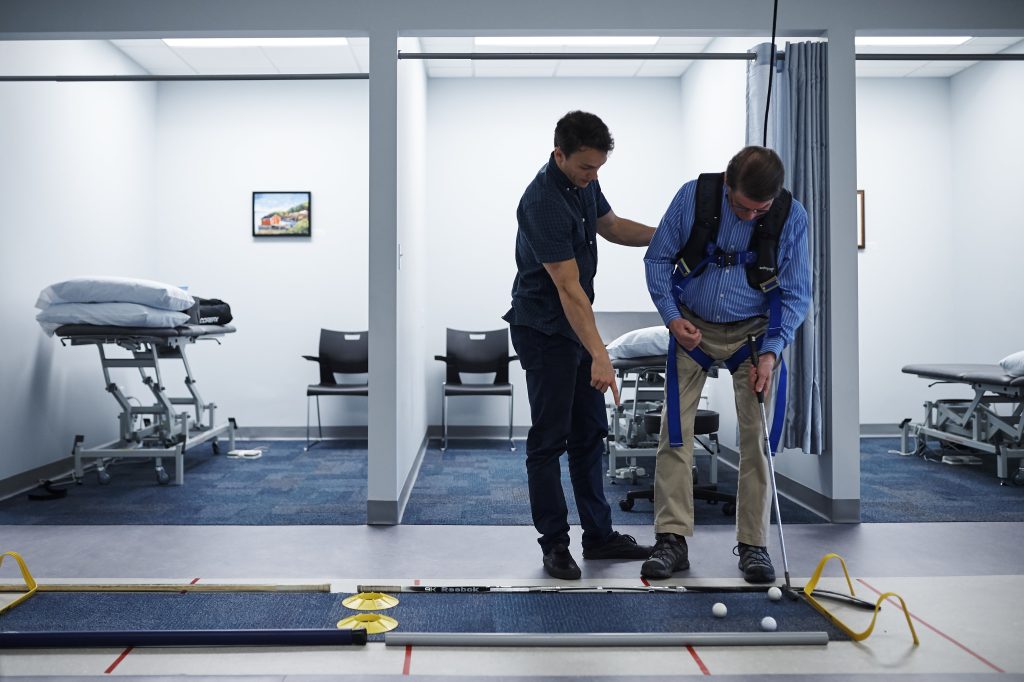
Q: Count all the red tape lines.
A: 4